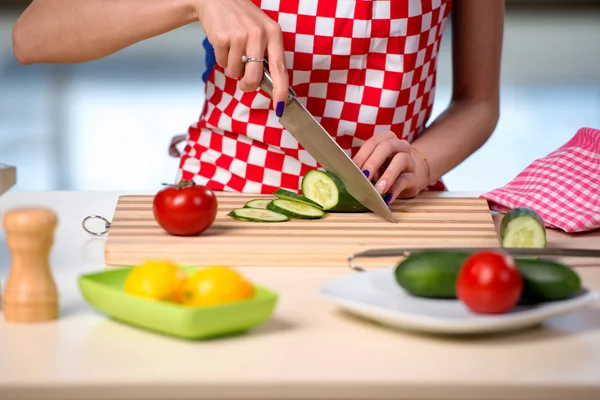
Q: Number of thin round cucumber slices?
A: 4